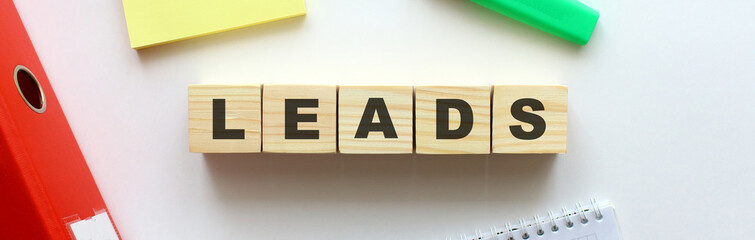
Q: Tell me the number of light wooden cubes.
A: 5